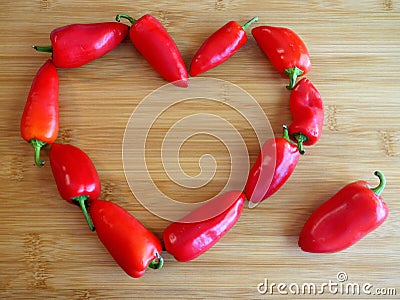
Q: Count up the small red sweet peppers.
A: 11